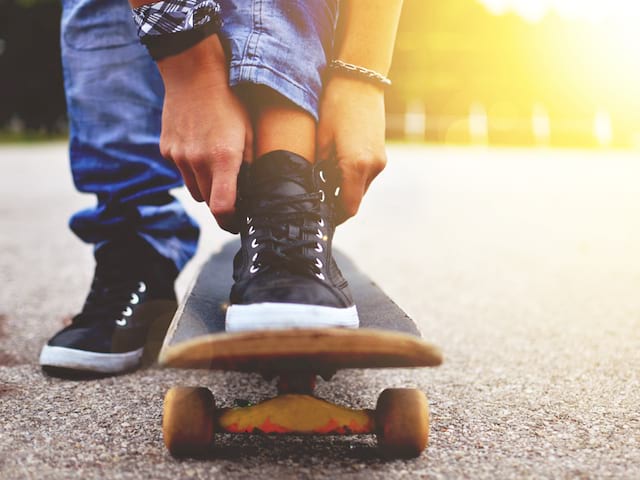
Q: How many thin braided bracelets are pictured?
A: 1